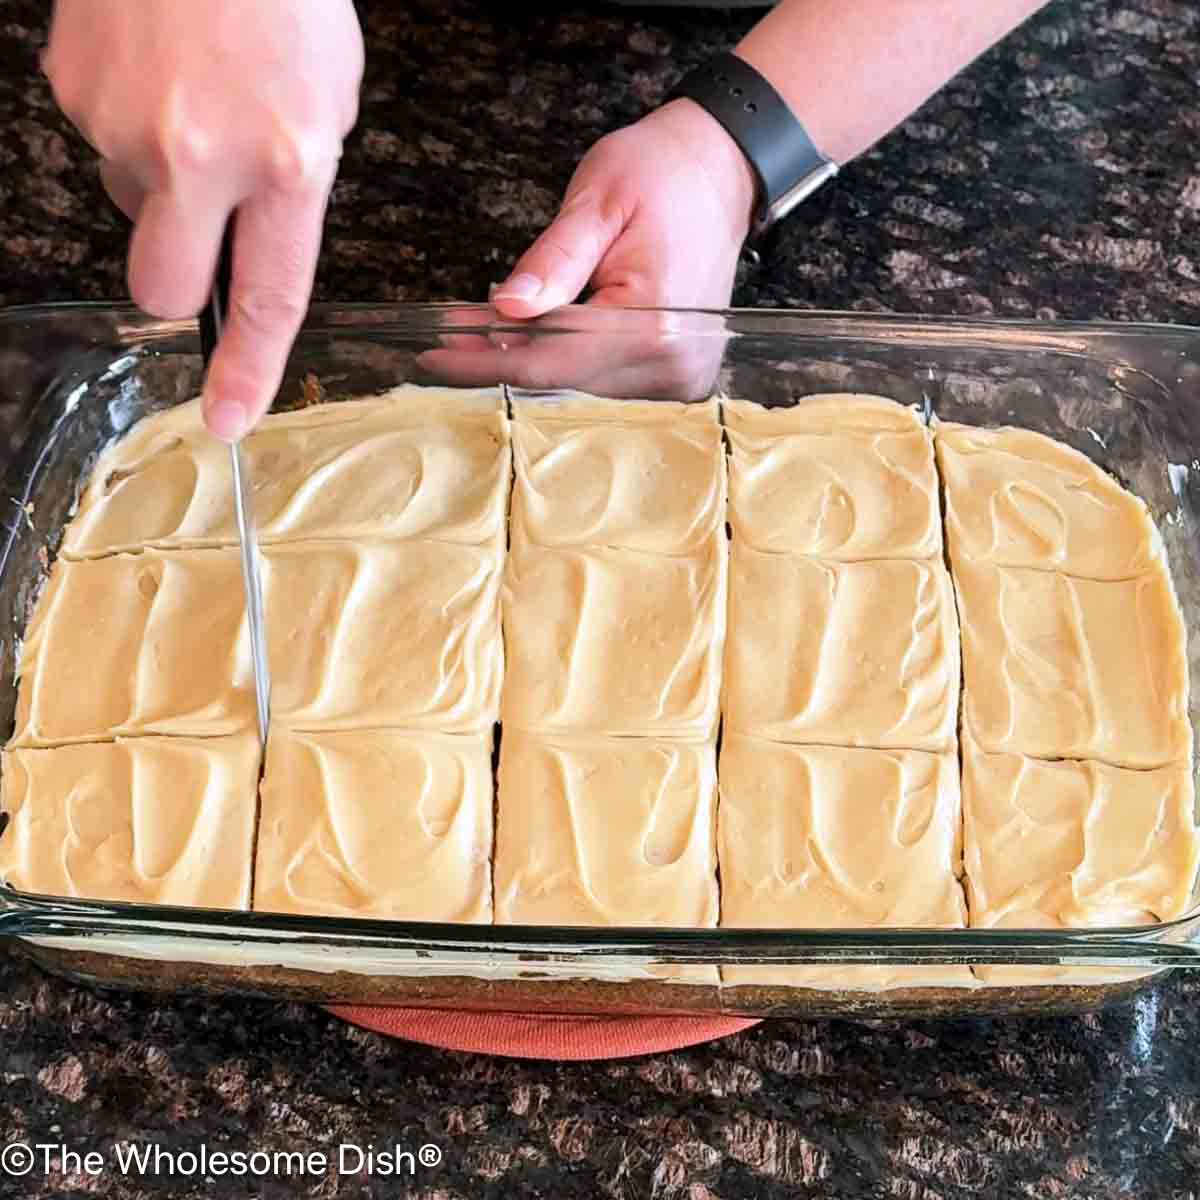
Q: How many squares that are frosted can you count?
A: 15